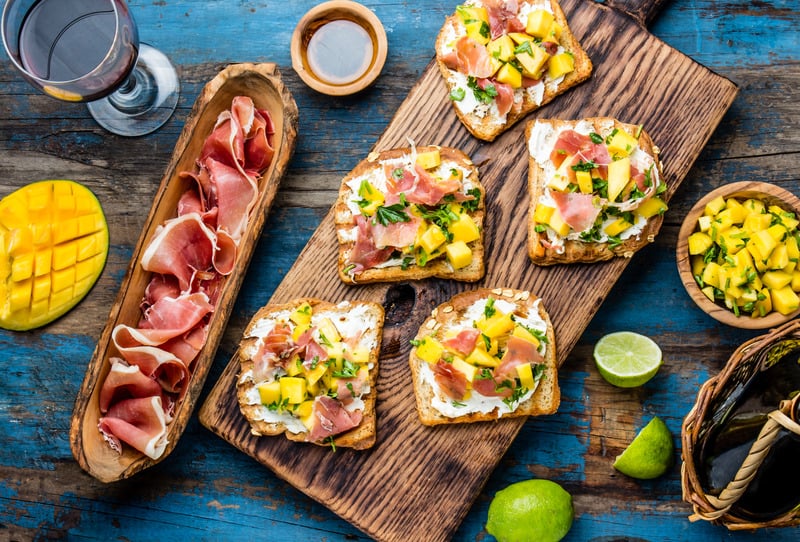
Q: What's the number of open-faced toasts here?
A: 5